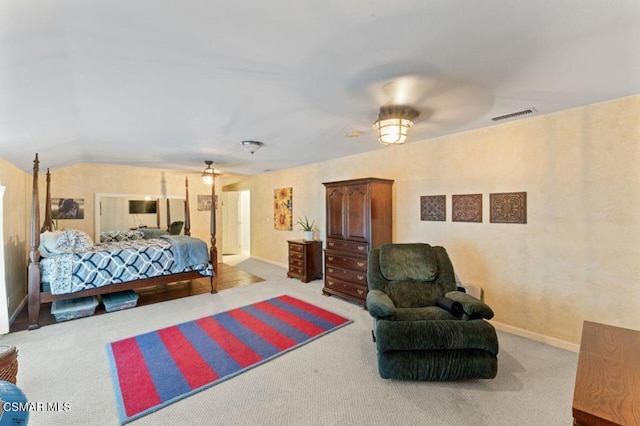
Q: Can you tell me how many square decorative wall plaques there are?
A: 3